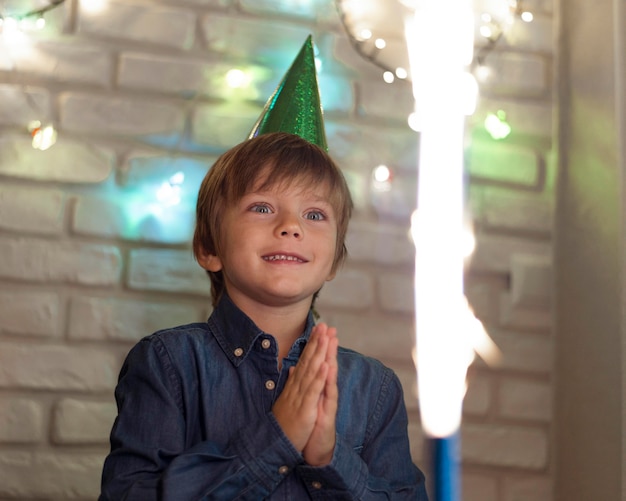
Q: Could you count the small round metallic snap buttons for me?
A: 5